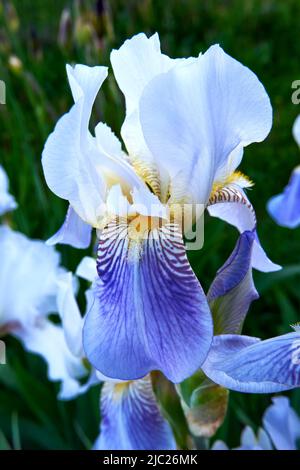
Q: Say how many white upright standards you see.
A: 3